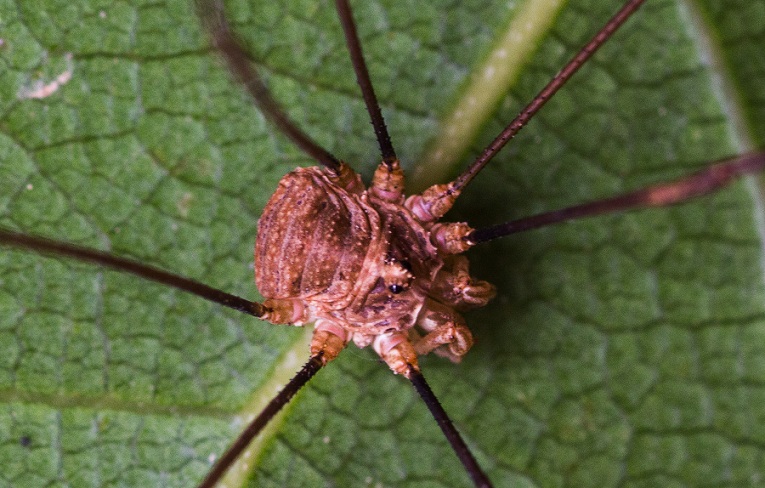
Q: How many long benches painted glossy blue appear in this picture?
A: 0